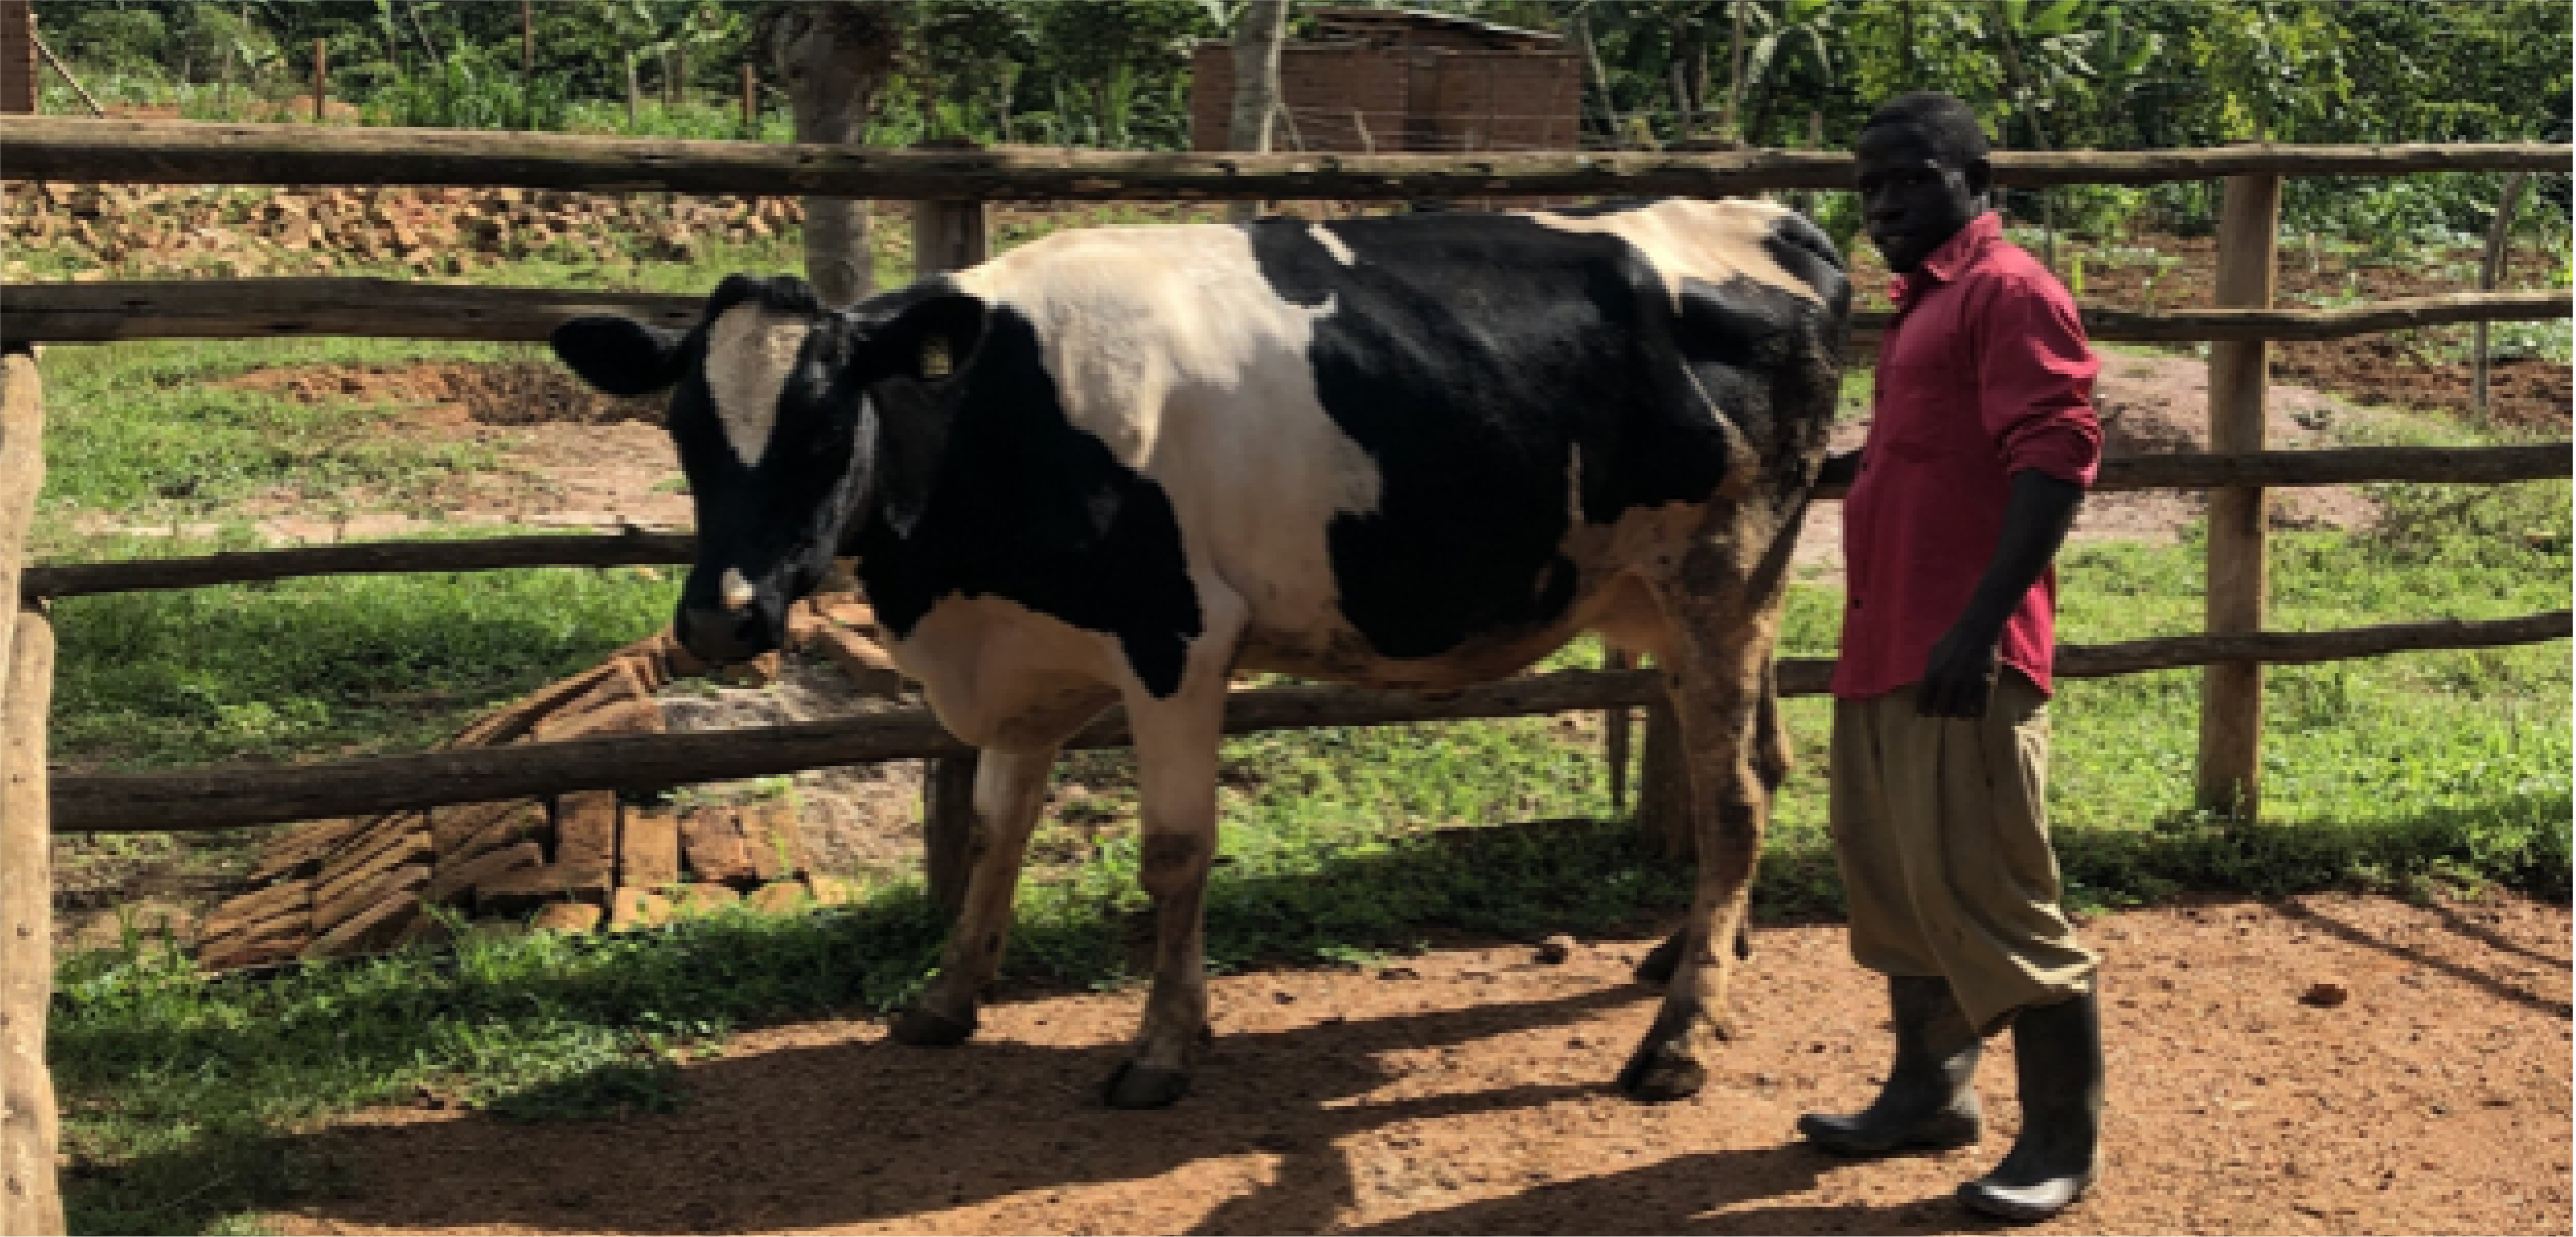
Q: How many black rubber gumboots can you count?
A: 2